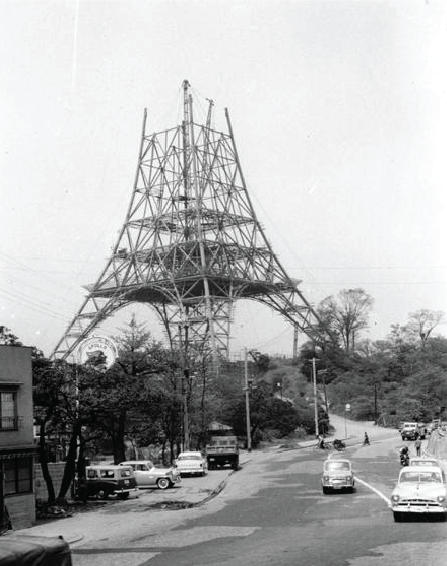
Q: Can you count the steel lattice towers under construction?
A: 1